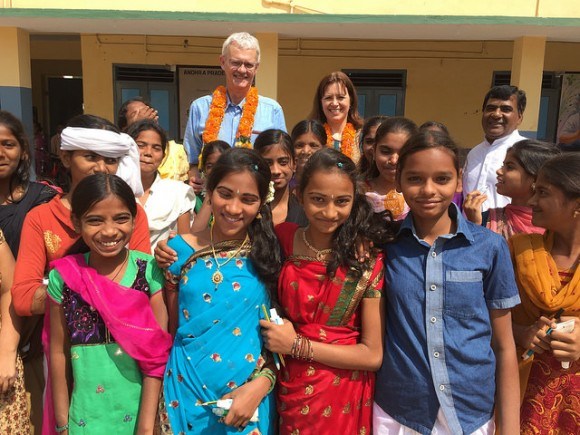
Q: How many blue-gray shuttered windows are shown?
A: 3